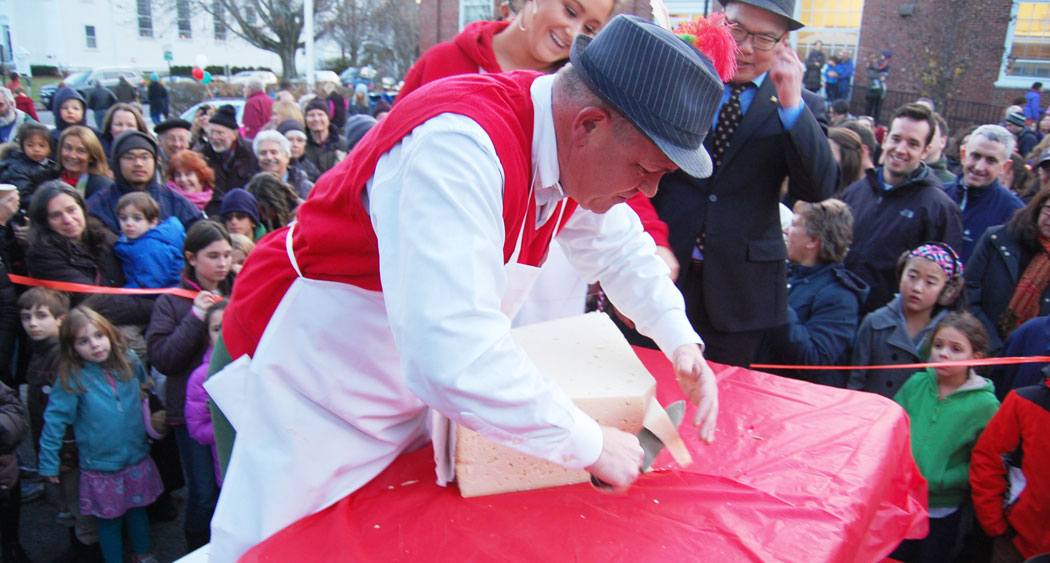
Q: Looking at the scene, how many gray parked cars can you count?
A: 1